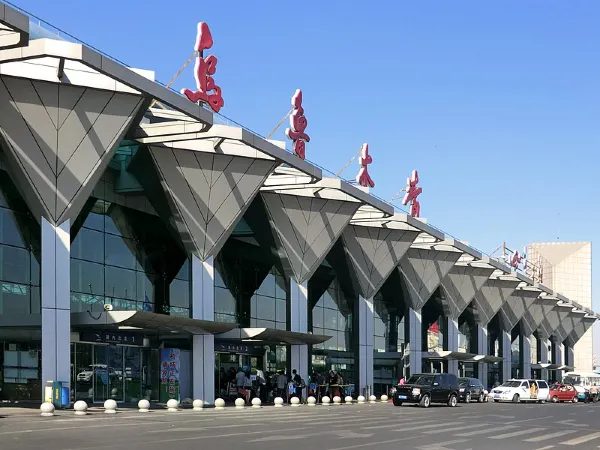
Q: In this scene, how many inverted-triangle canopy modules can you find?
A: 12